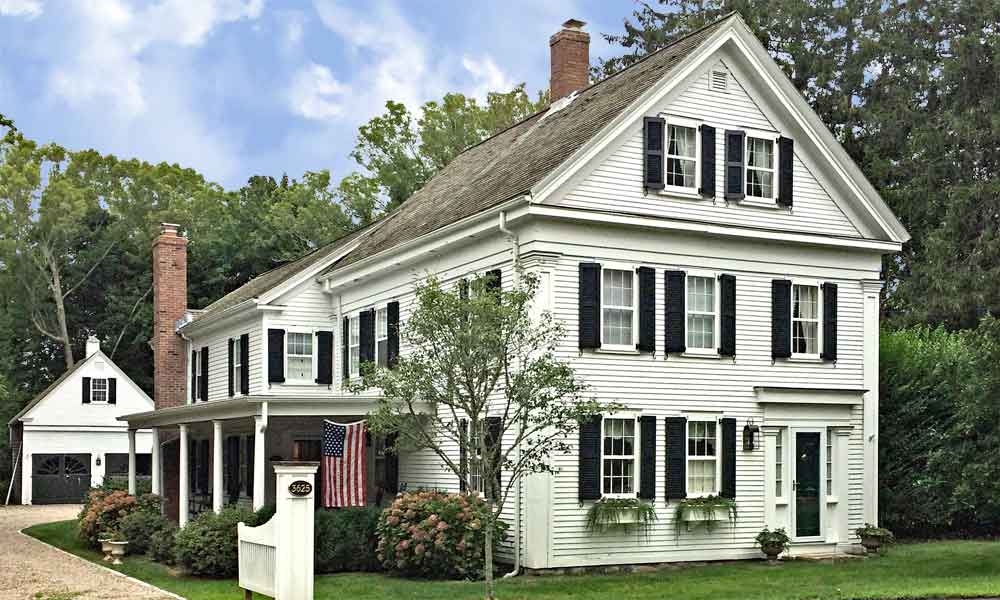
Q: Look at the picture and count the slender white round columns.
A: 5